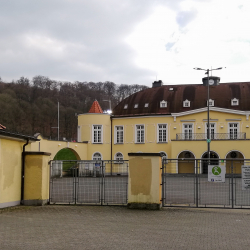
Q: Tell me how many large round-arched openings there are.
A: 4